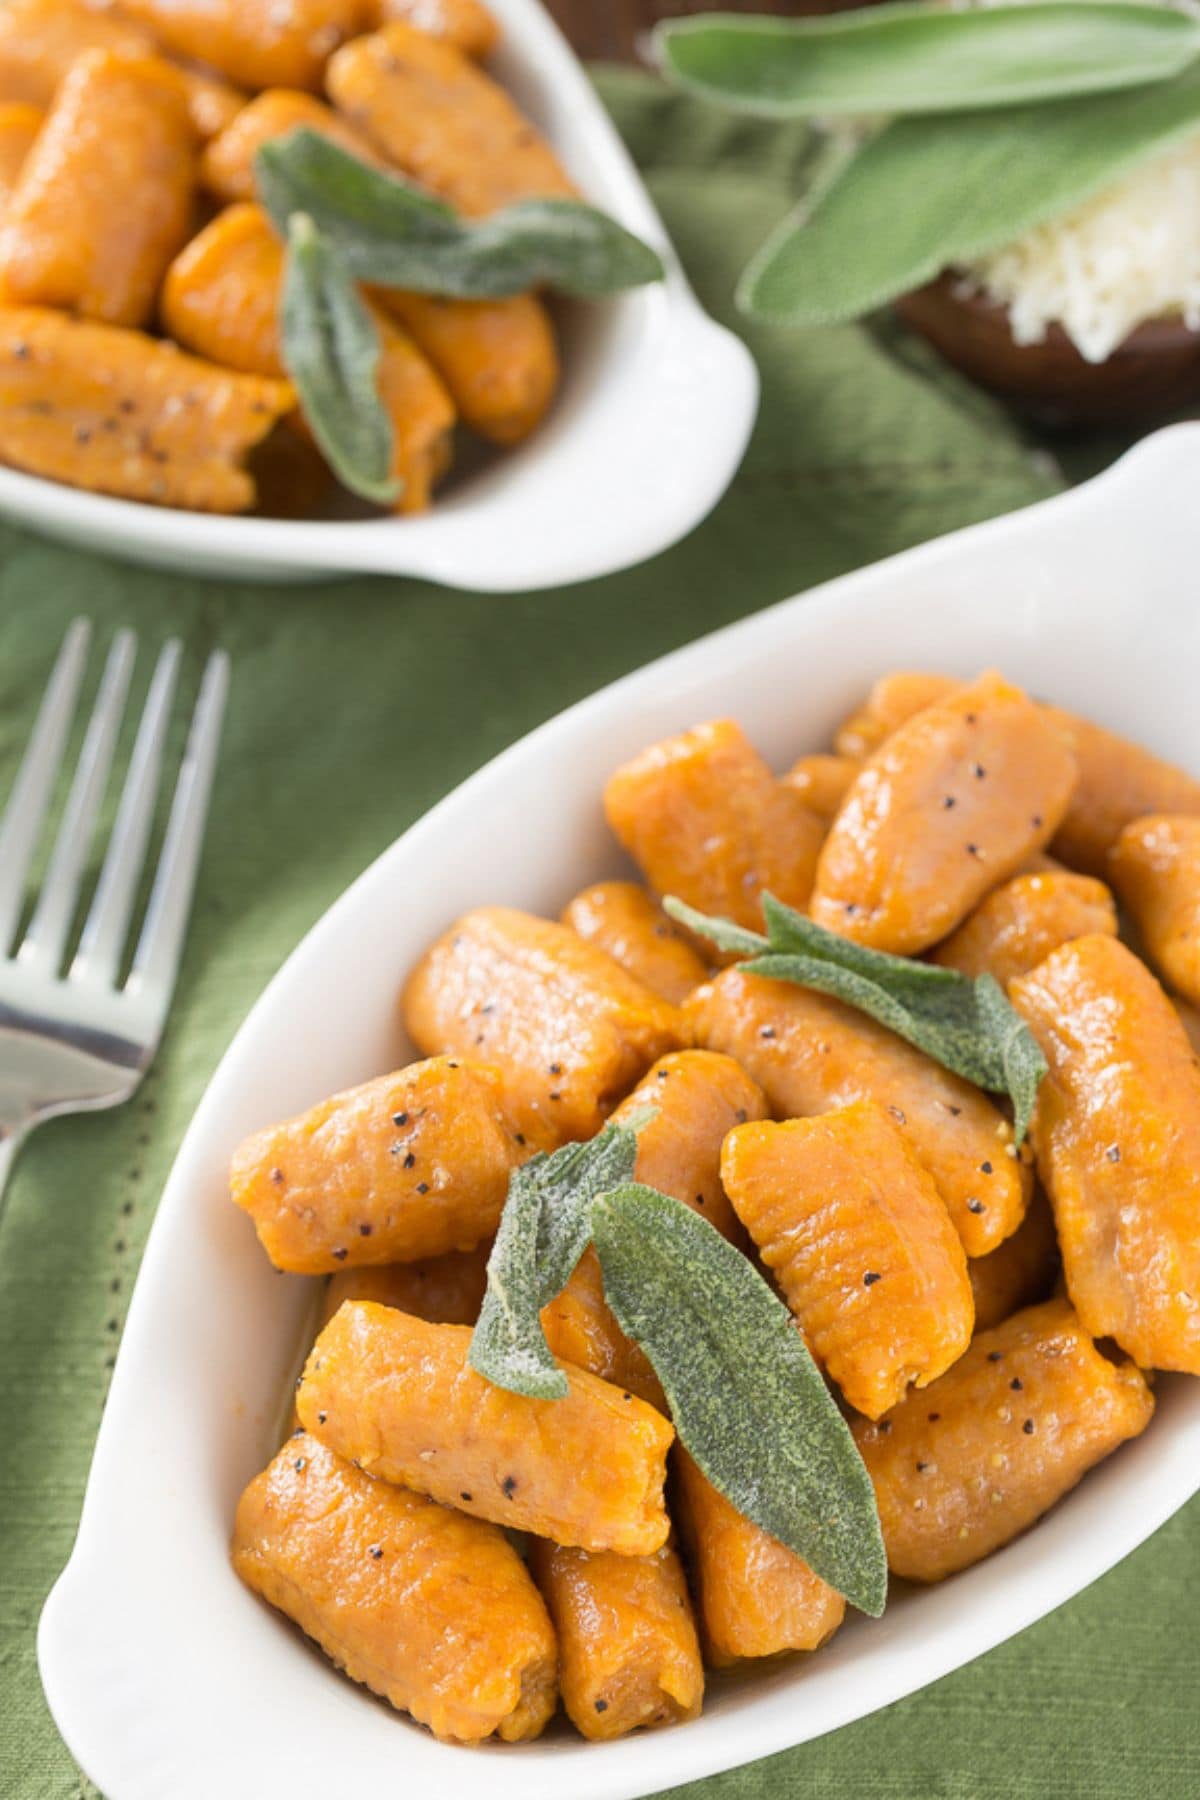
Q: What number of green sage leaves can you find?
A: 7